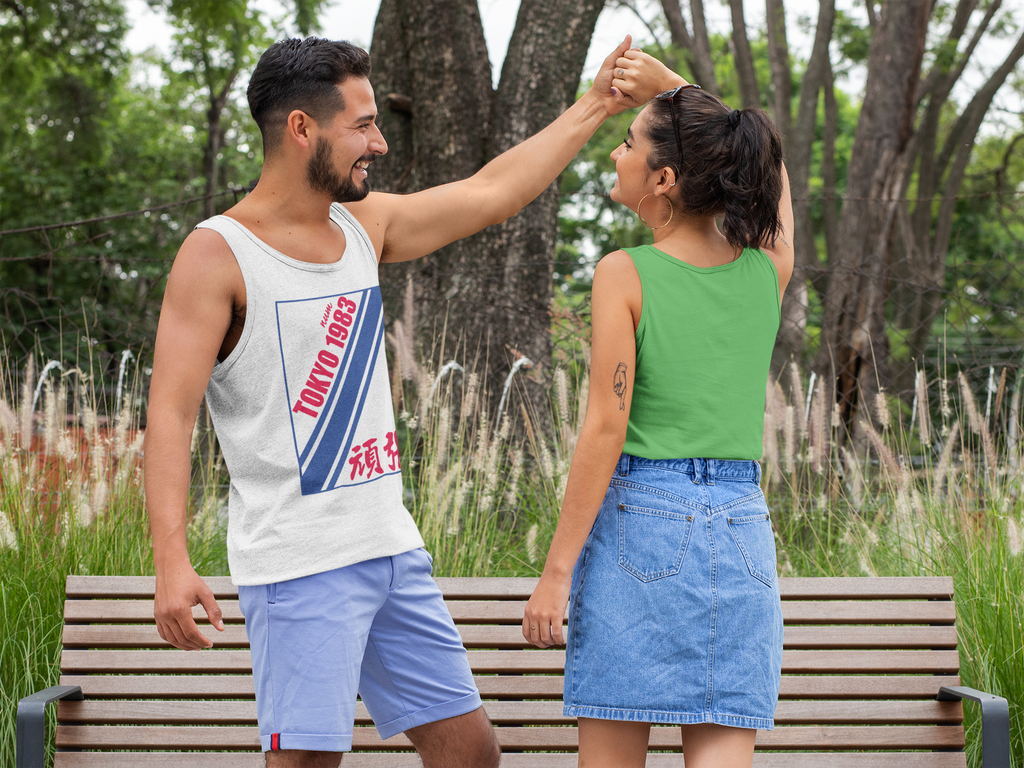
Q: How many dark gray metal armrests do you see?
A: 2